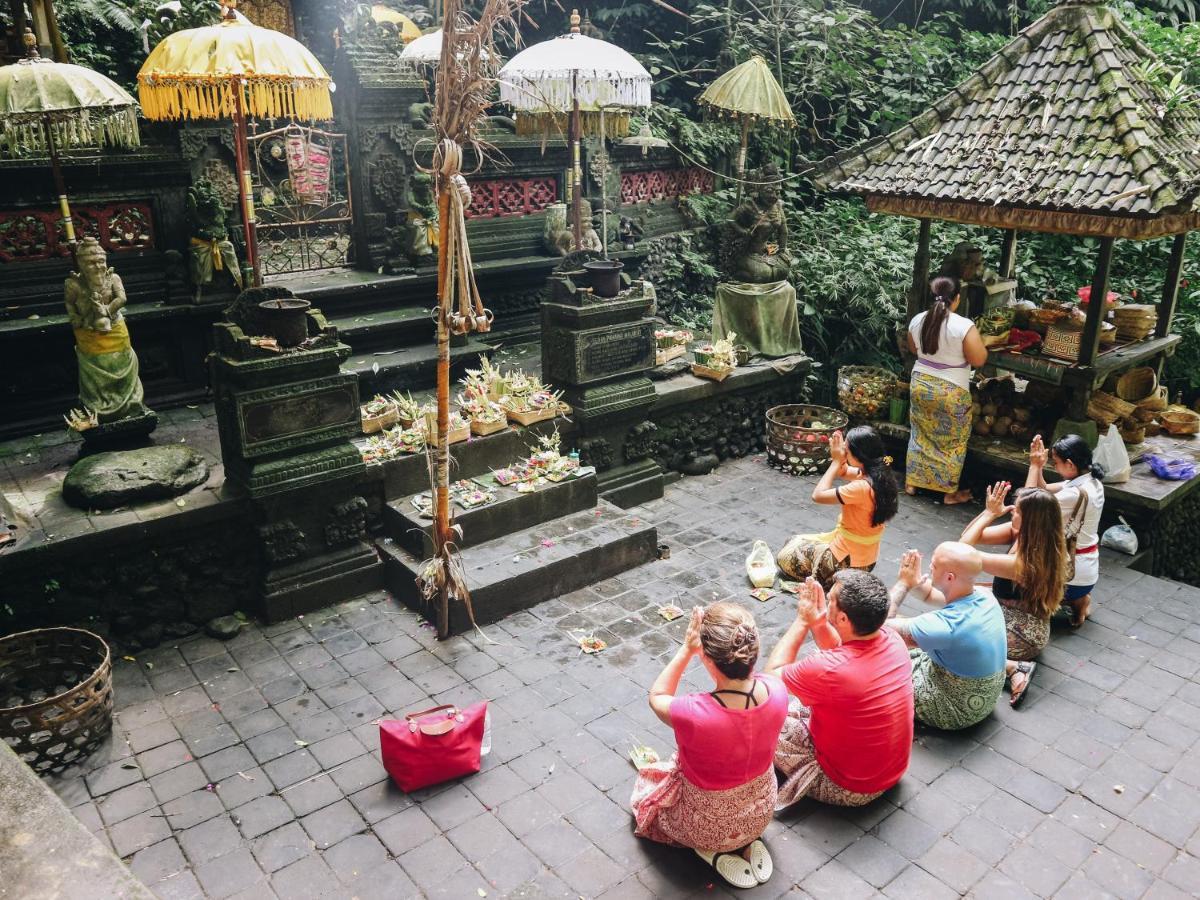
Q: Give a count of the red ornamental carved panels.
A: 3